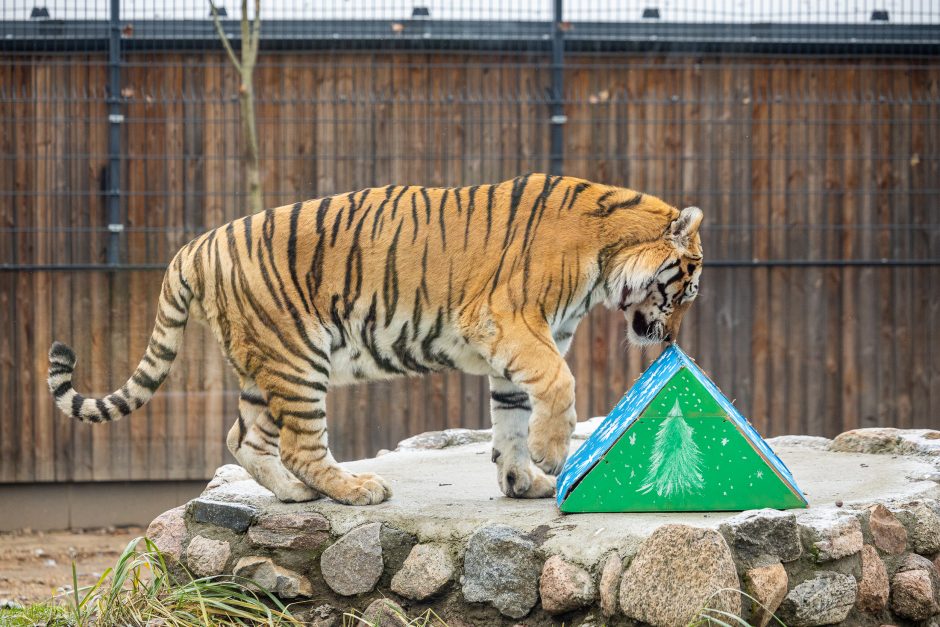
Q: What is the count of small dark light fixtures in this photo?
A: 5